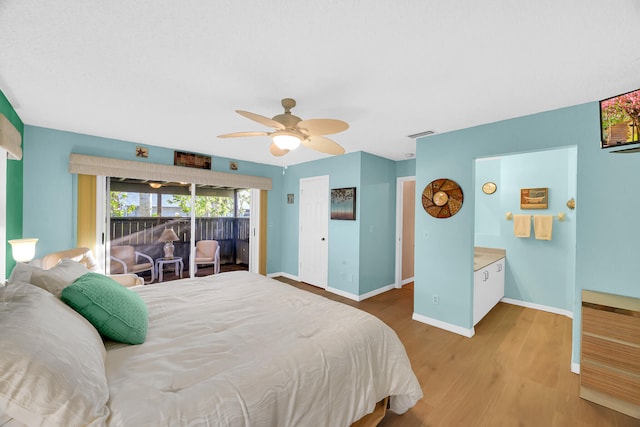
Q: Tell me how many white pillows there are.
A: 2